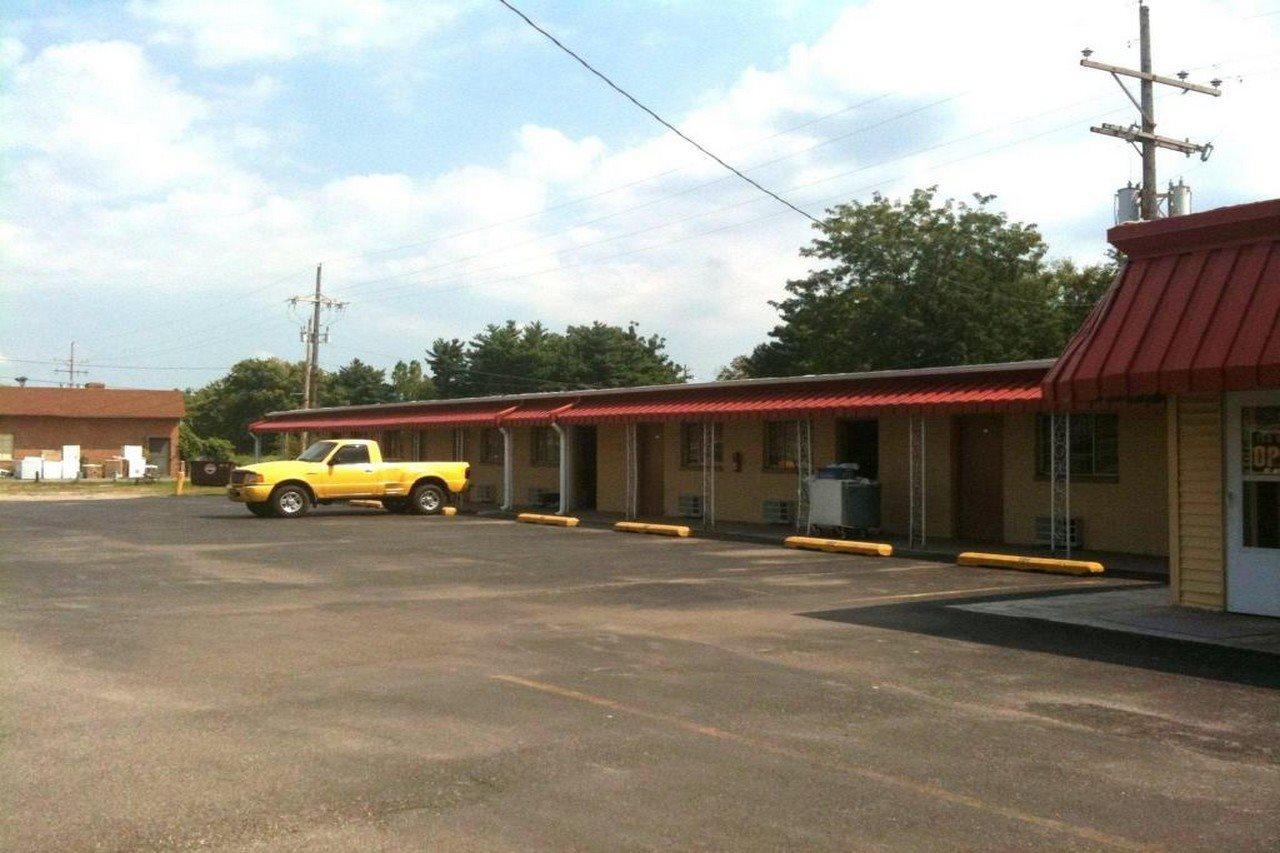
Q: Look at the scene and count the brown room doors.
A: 2